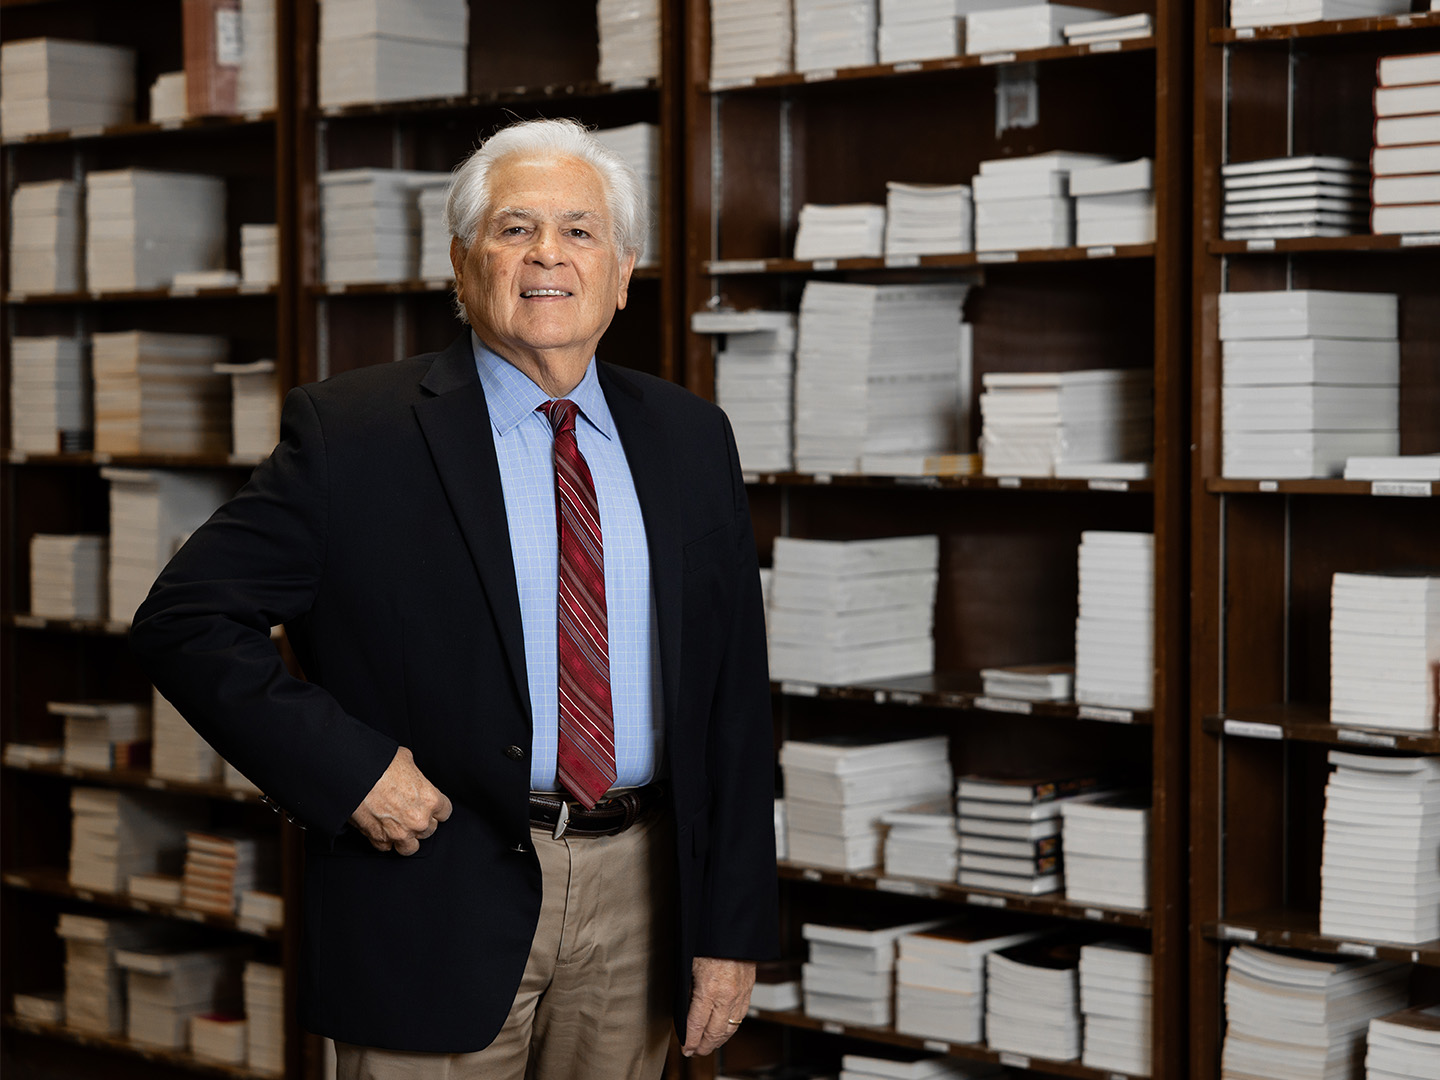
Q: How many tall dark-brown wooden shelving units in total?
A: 4